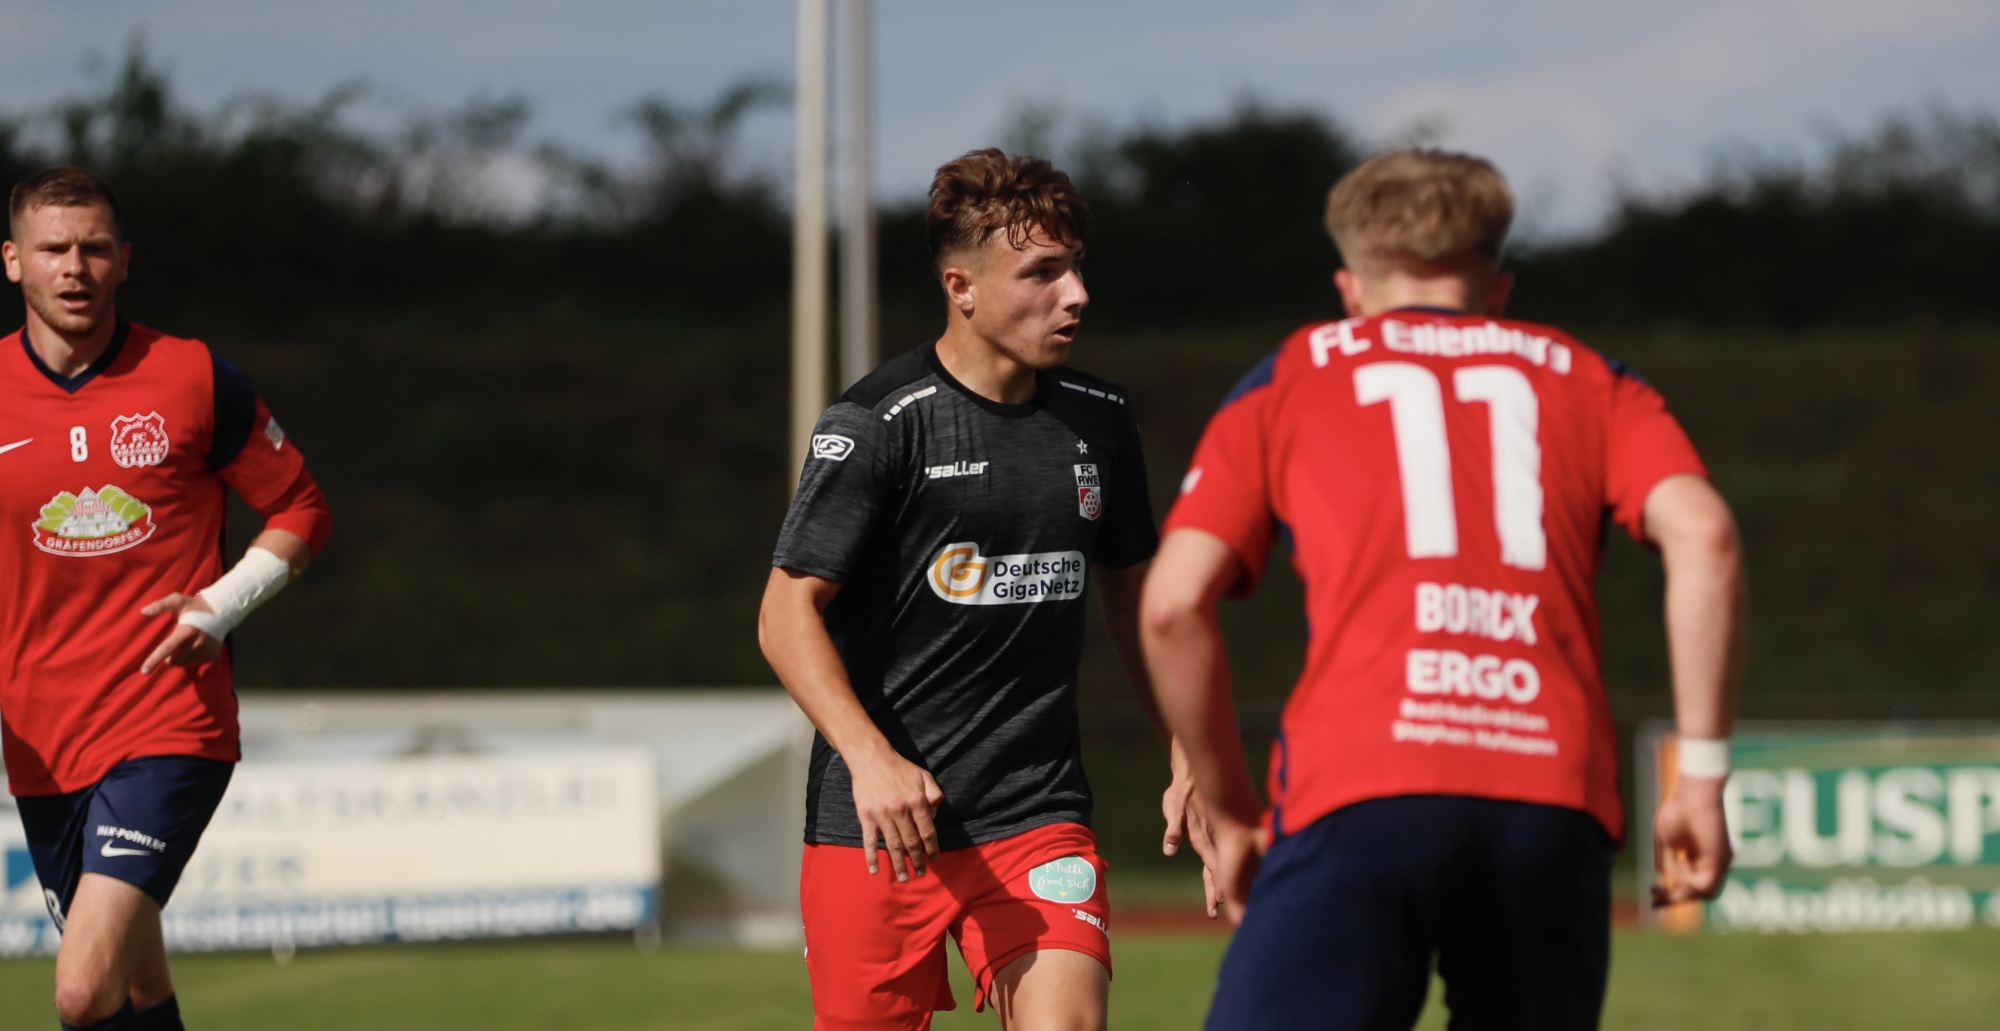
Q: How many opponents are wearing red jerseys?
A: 2